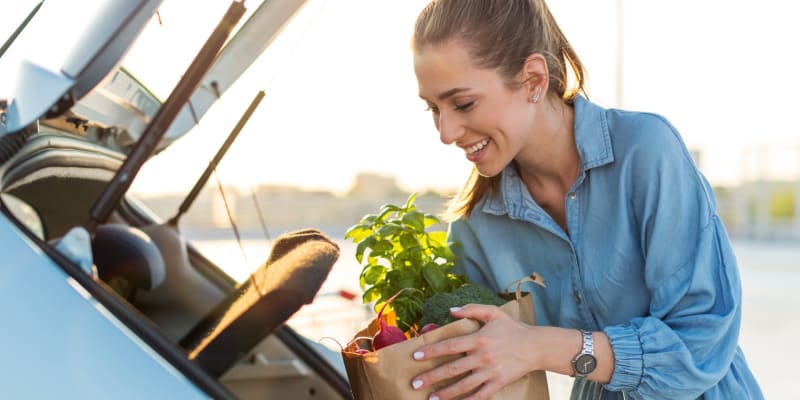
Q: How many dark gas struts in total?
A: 2